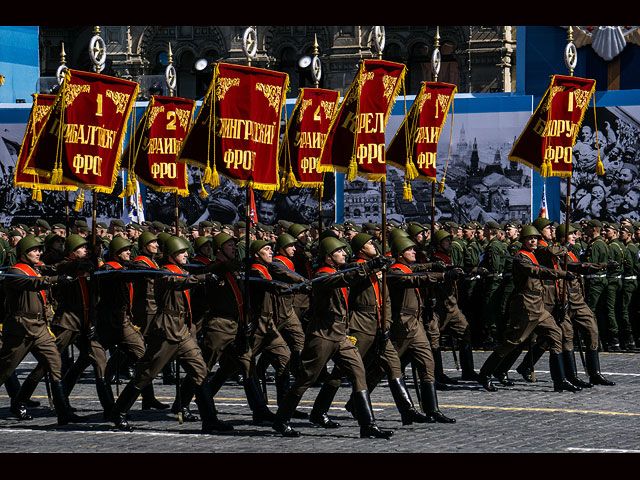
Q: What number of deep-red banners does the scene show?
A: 8